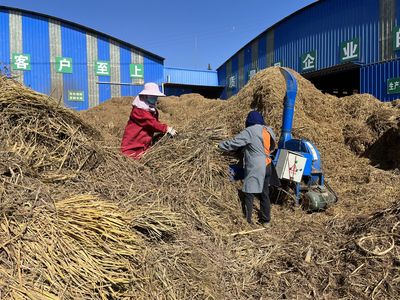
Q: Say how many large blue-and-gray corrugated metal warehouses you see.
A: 2